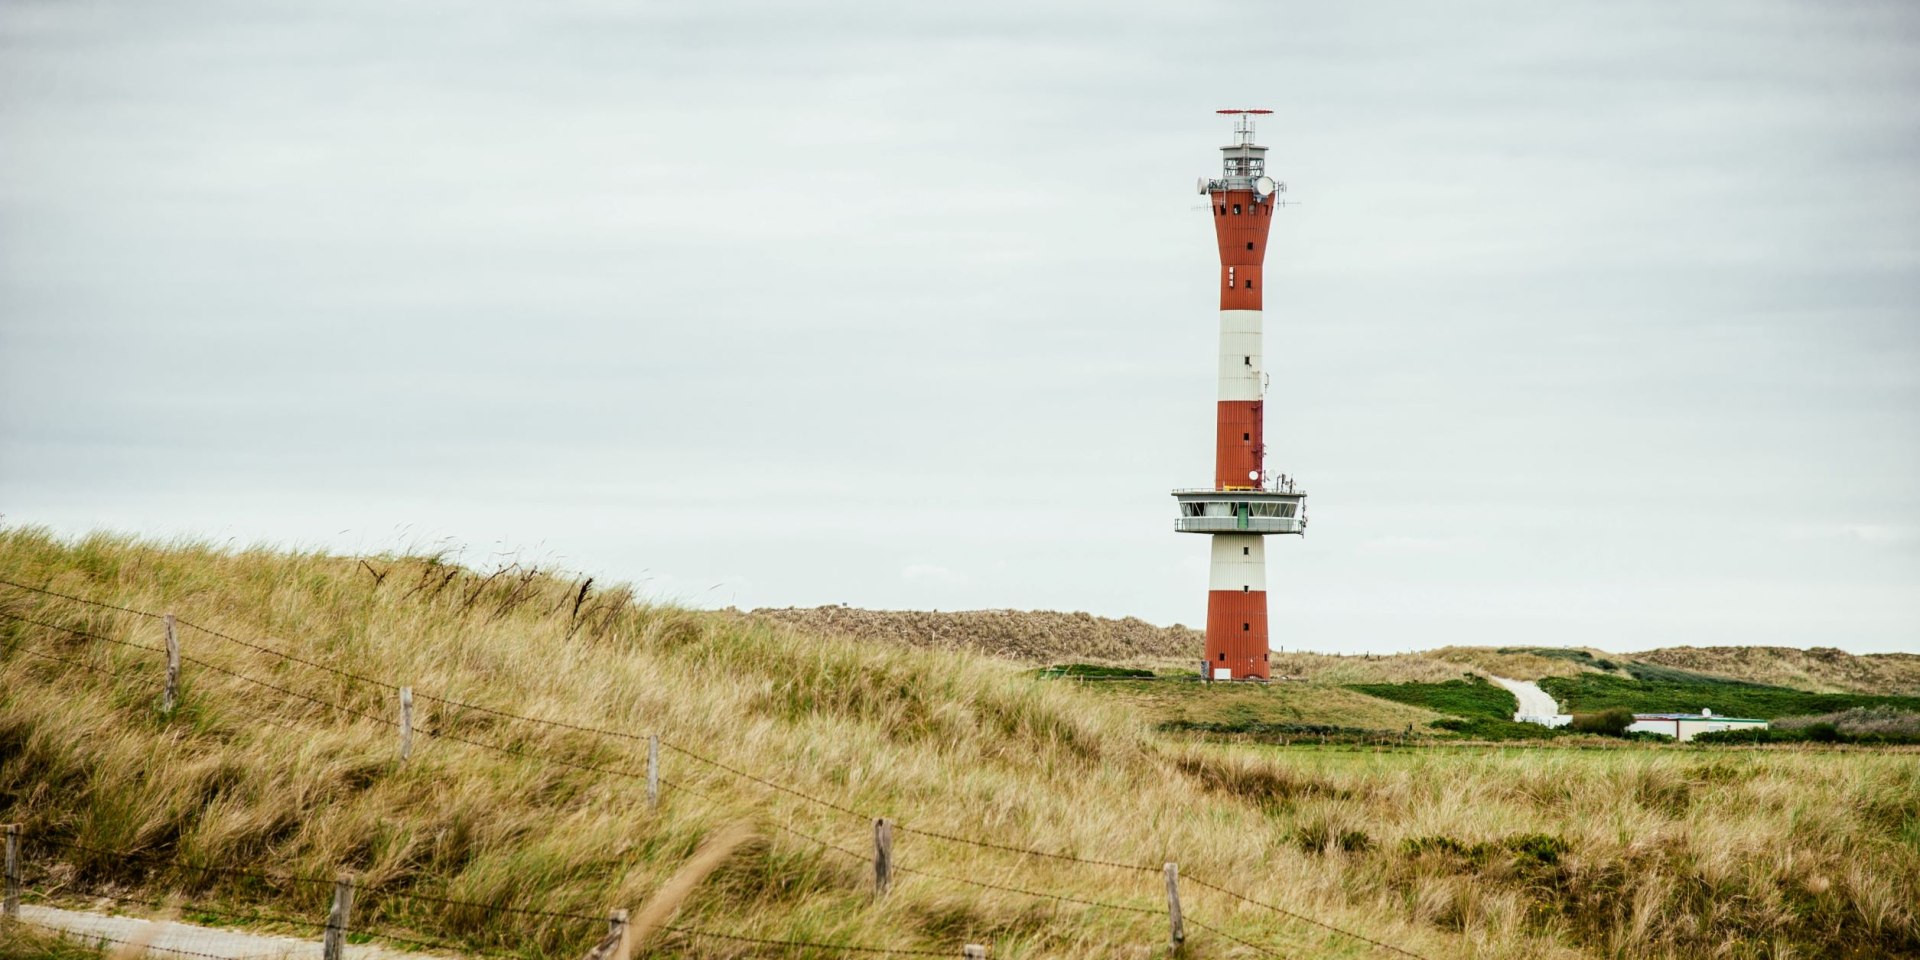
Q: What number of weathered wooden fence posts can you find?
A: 9